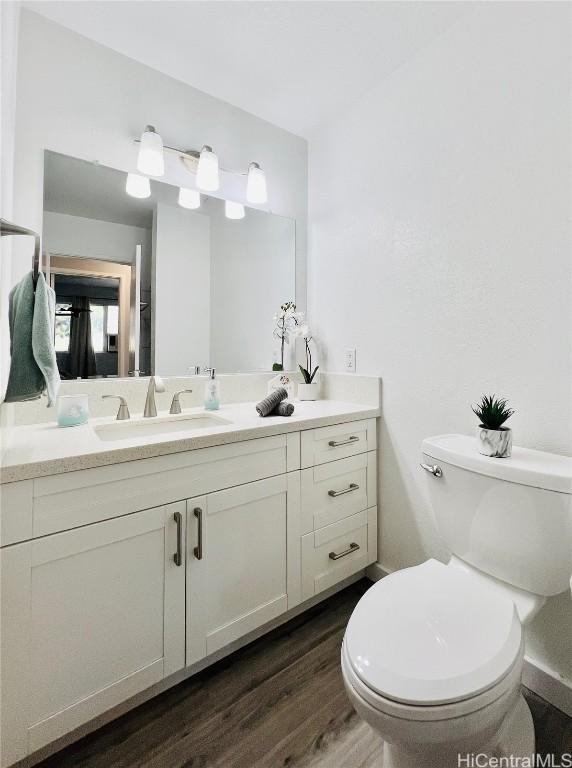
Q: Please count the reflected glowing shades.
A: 3